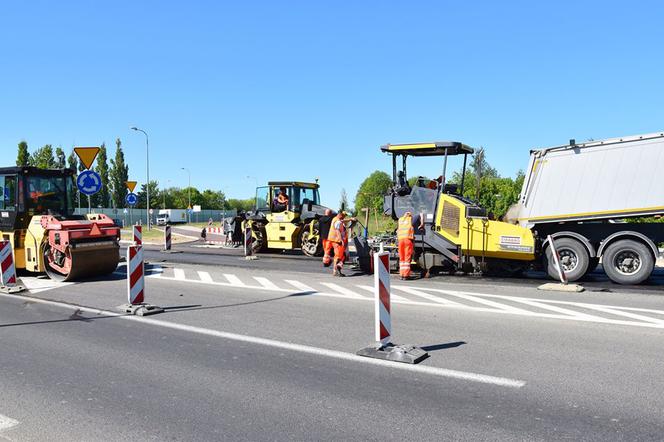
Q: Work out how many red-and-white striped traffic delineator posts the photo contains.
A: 7